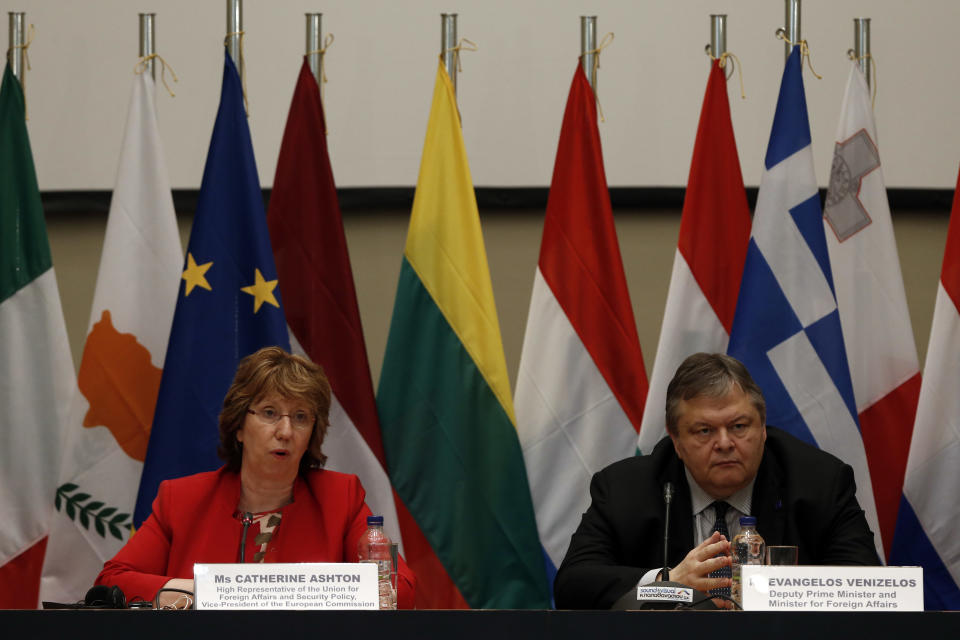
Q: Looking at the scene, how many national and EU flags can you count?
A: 10